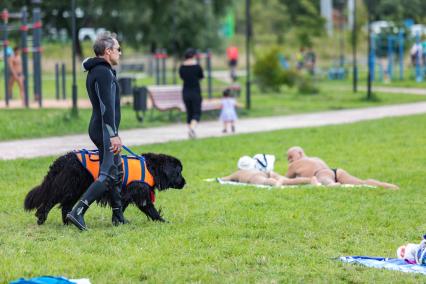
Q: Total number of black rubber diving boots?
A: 2